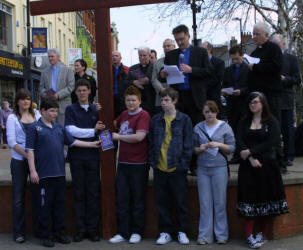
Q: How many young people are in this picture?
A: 7